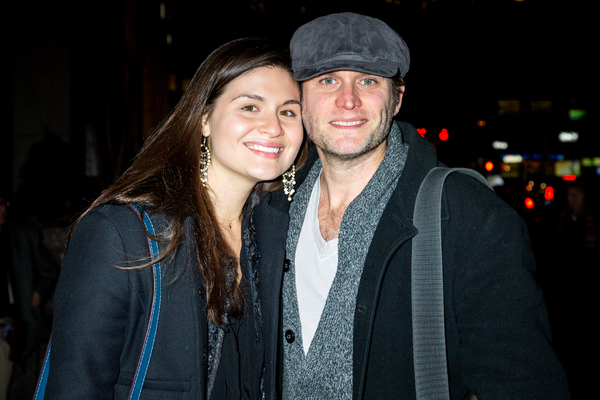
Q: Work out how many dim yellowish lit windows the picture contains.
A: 2